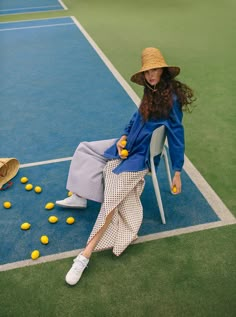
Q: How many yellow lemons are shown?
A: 14